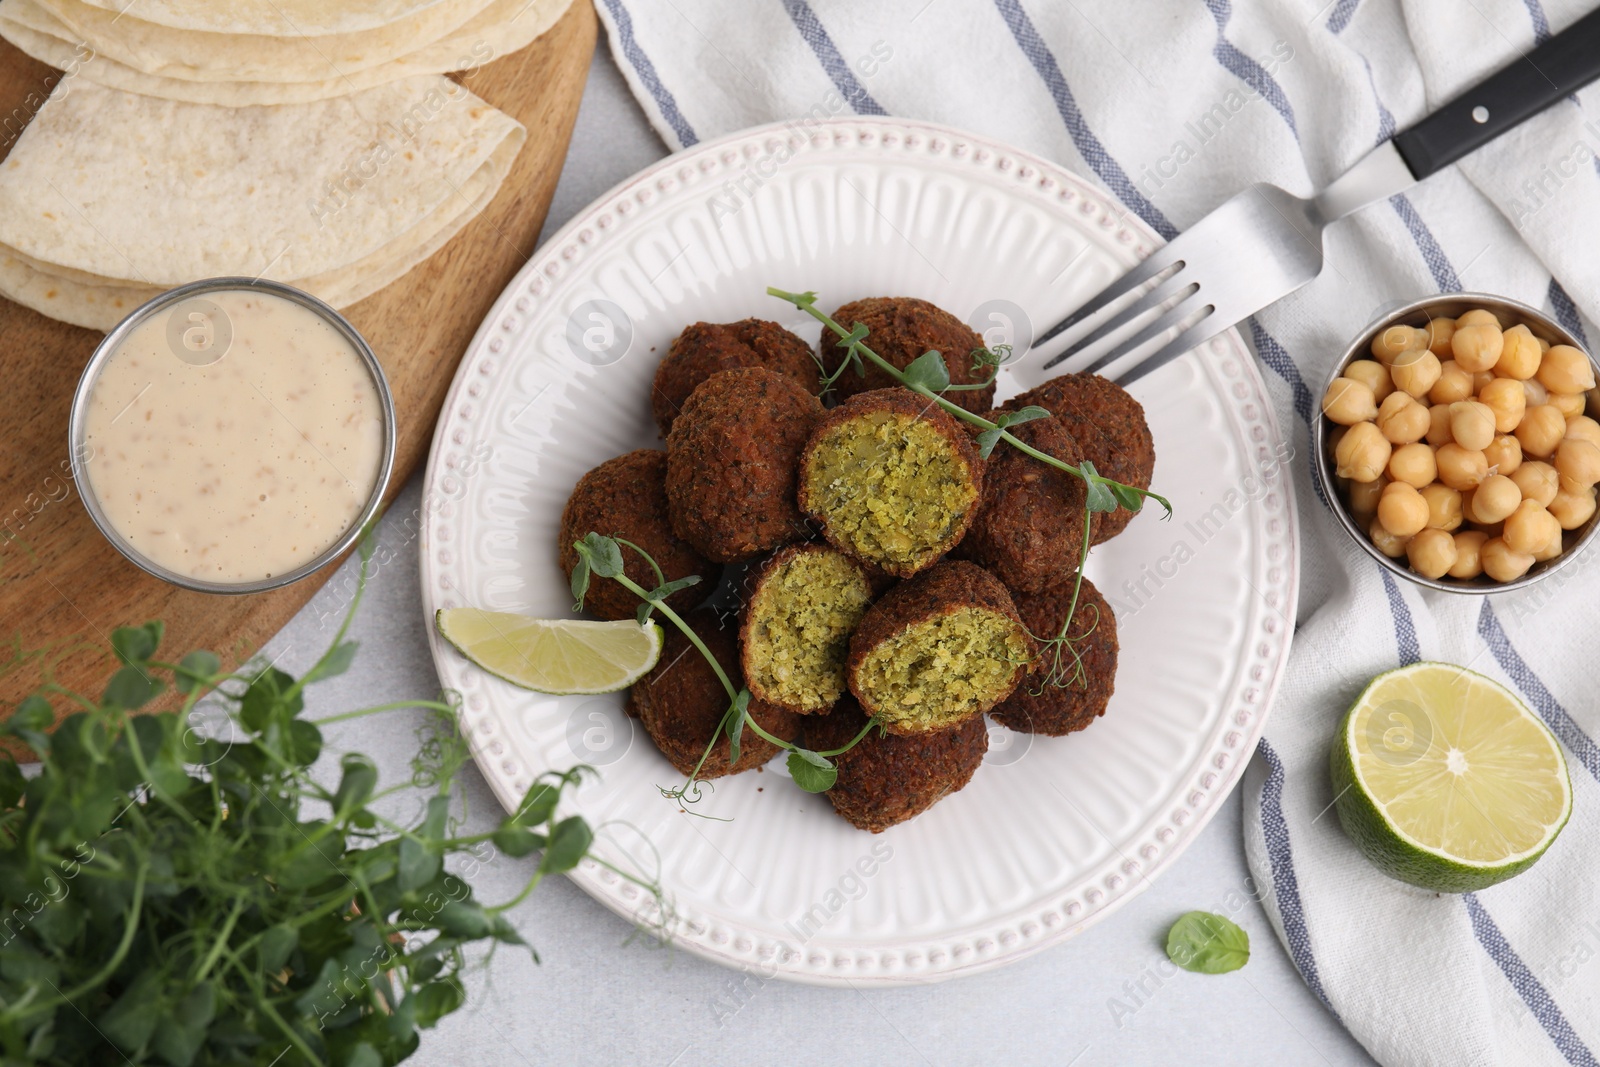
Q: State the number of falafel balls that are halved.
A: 3